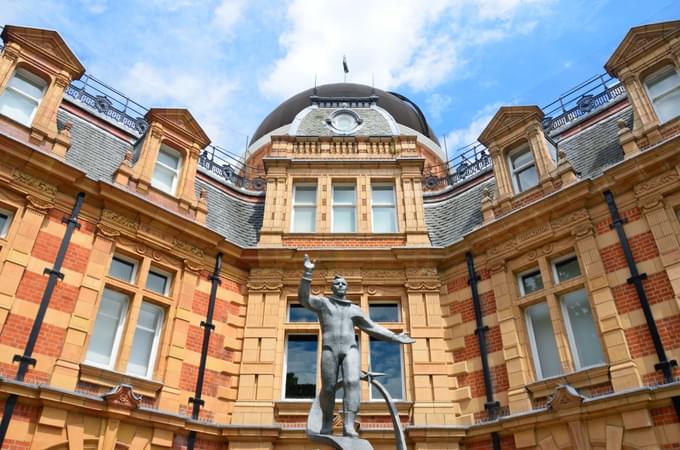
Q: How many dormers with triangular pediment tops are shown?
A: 4